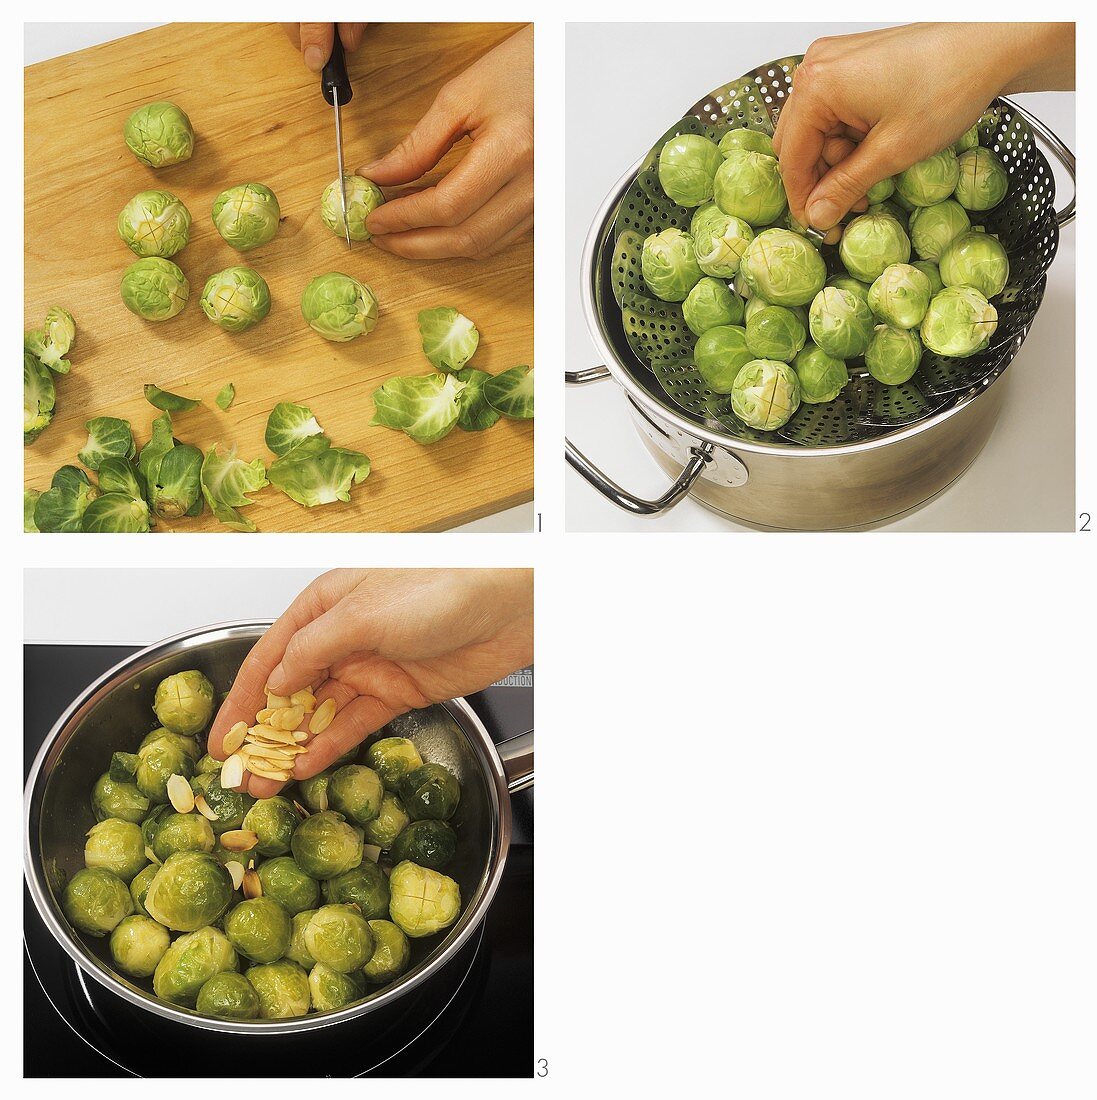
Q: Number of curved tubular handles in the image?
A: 2